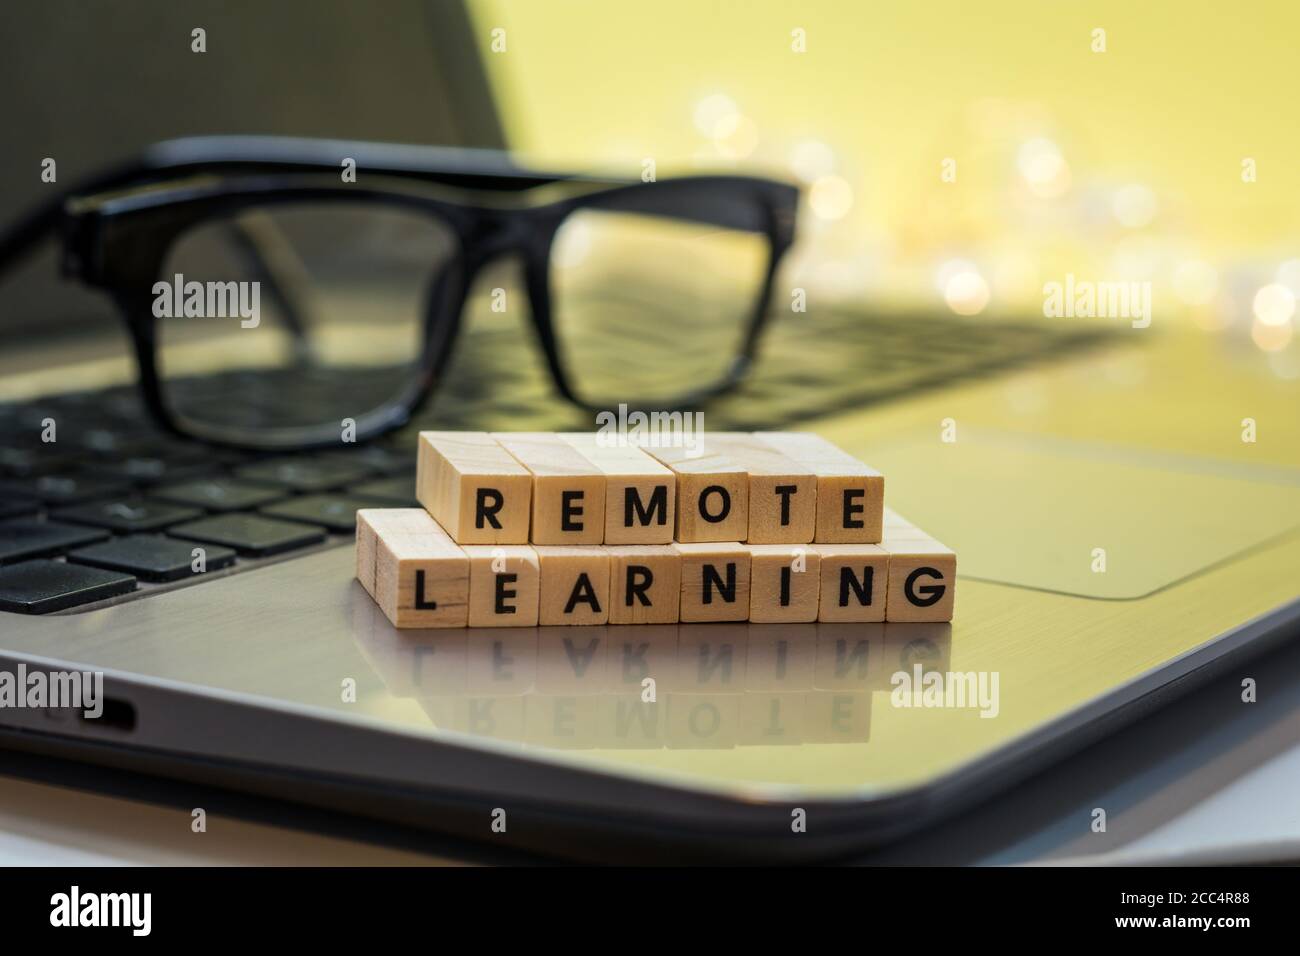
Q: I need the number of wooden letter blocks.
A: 14